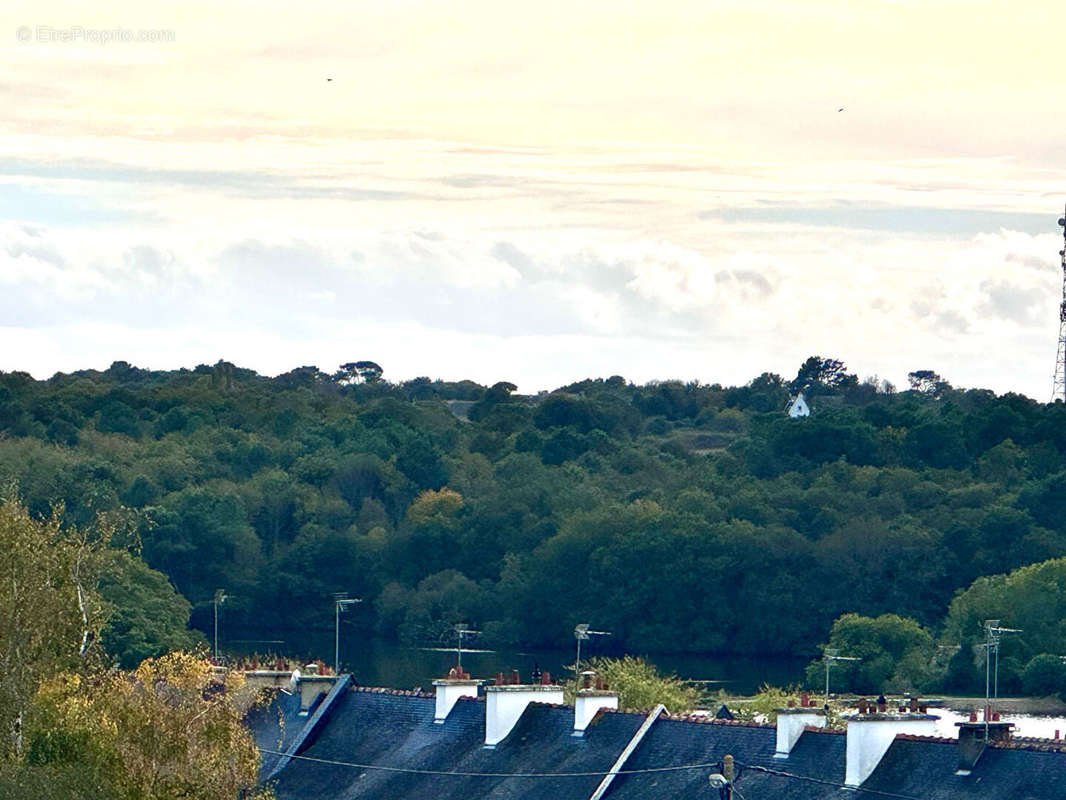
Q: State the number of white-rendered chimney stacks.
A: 5